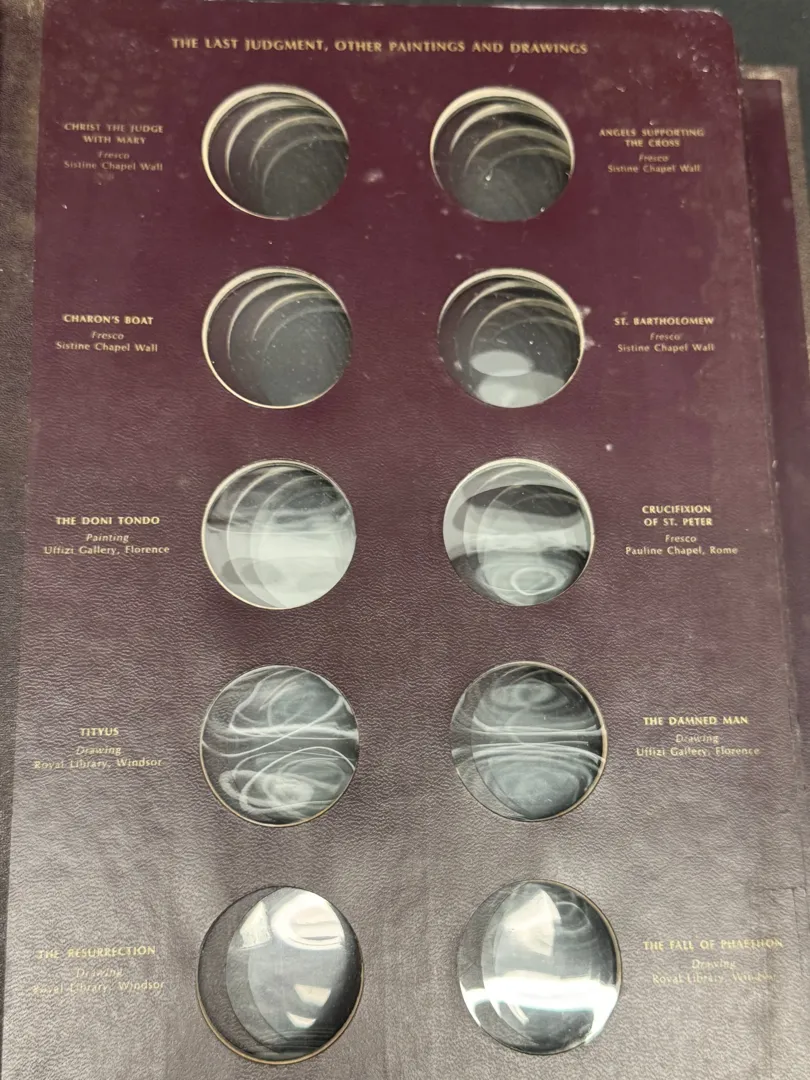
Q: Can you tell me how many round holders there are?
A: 10